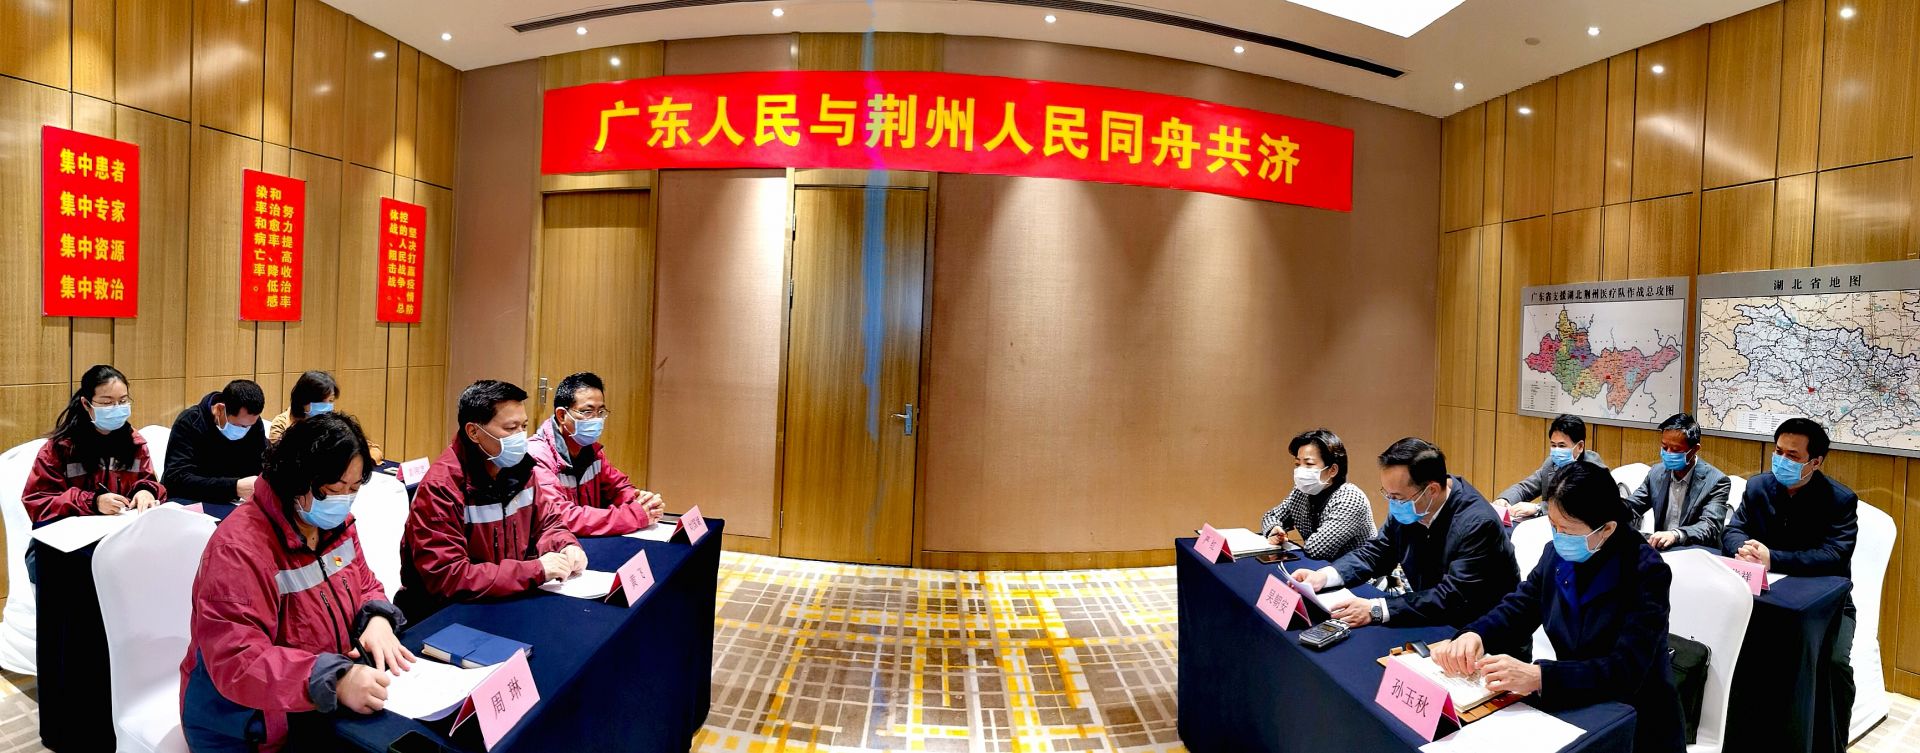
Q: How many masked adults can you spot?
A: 12